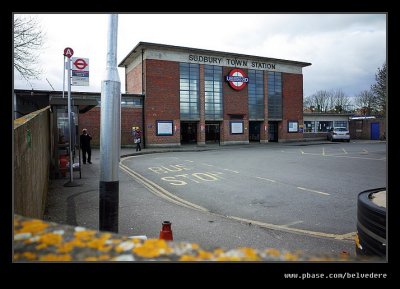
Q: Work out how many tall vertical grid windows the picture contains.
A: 4